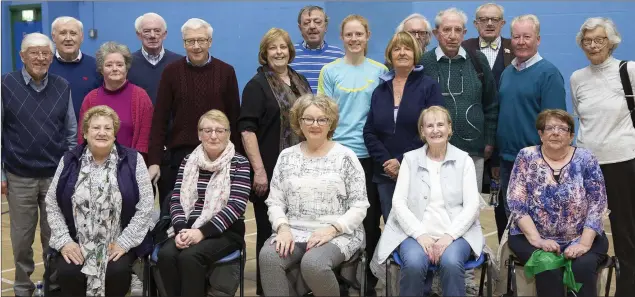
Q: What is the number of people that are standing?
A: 14